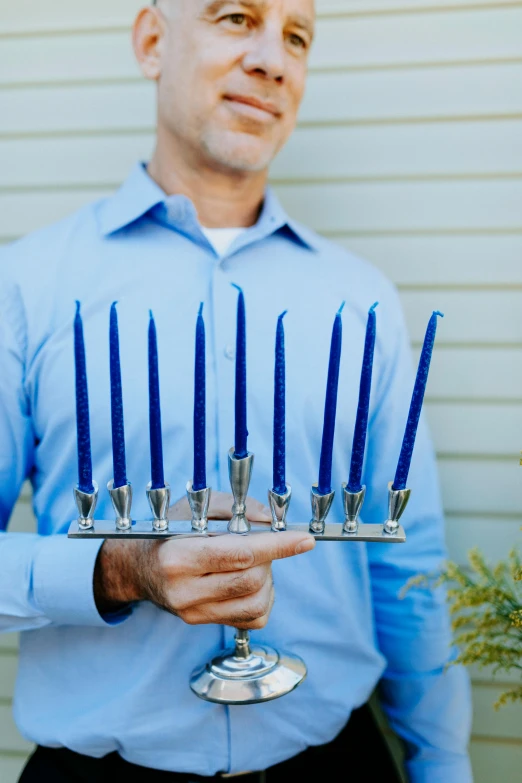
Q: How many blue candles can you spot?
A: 9